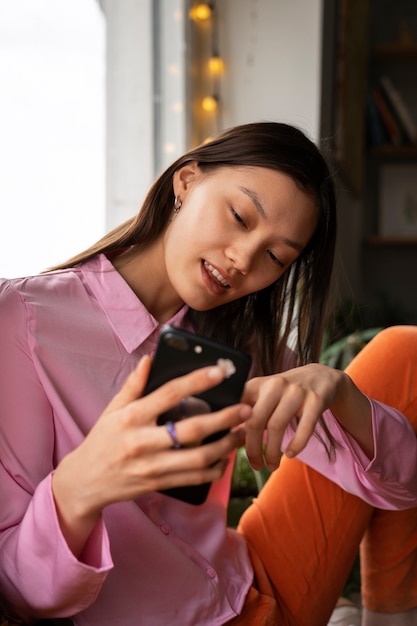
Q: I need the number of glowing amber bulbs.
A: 3